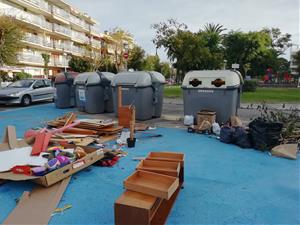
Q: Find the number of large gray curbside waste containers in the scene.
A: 4